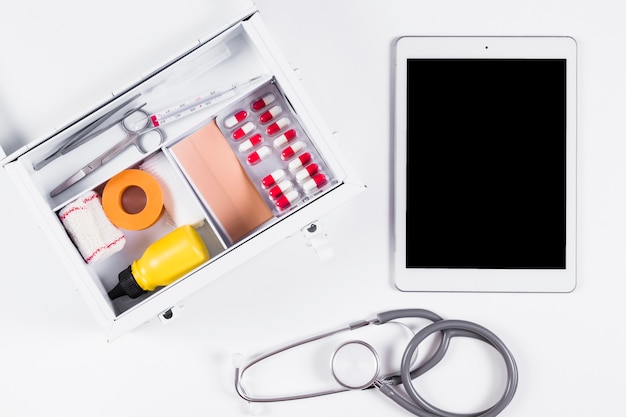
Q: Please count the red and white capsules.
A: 15